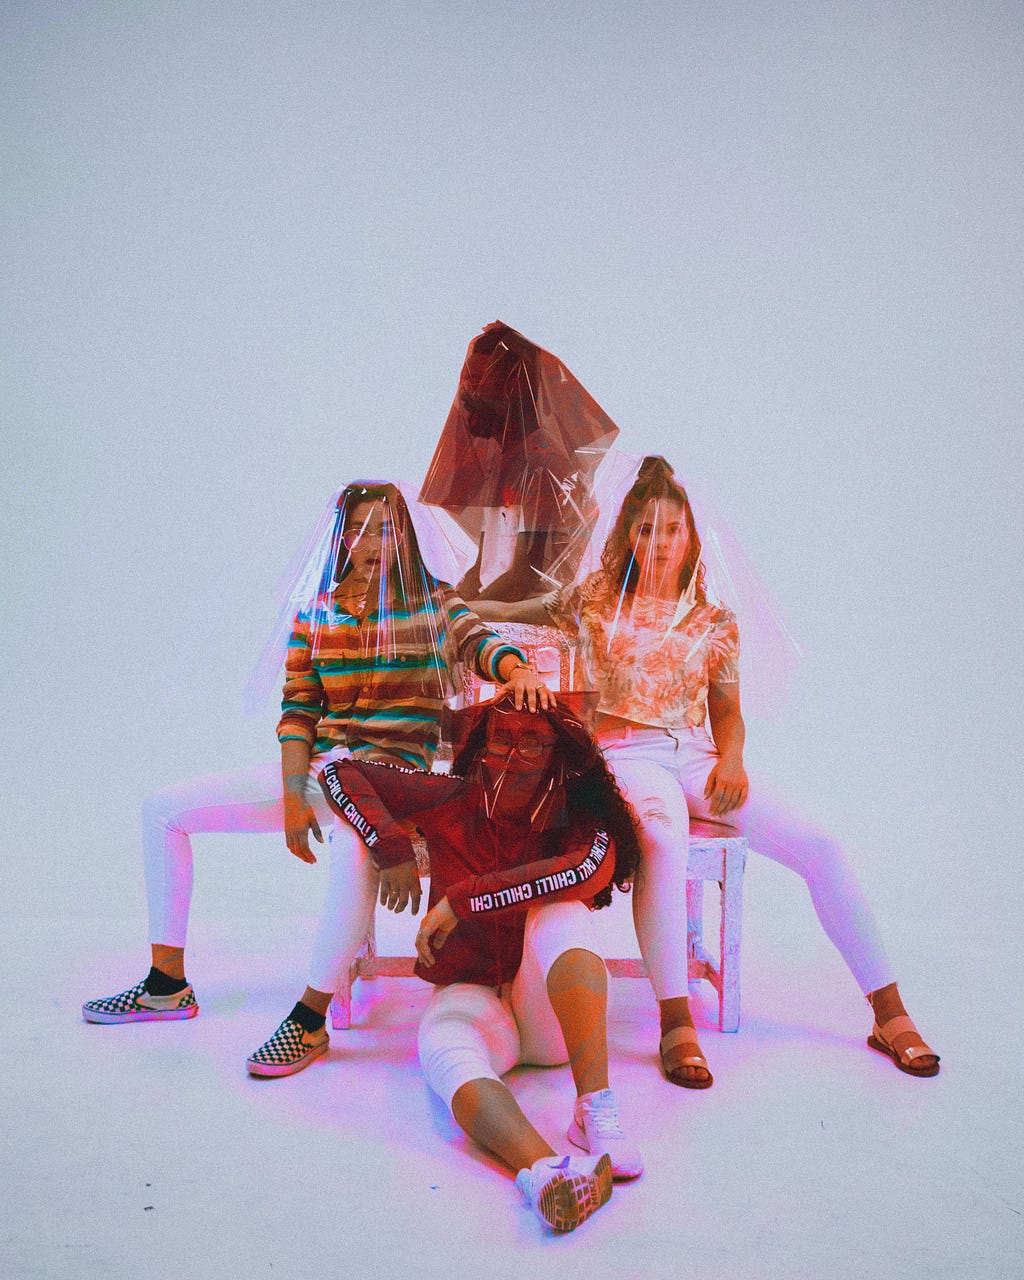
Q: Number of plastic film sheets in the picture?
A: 4